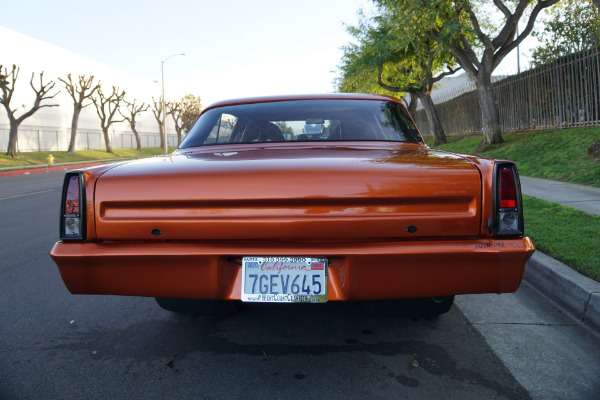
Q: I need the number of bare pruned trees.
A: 6